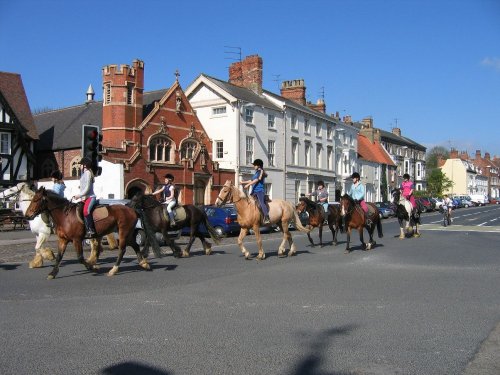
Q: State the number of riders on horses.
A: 7